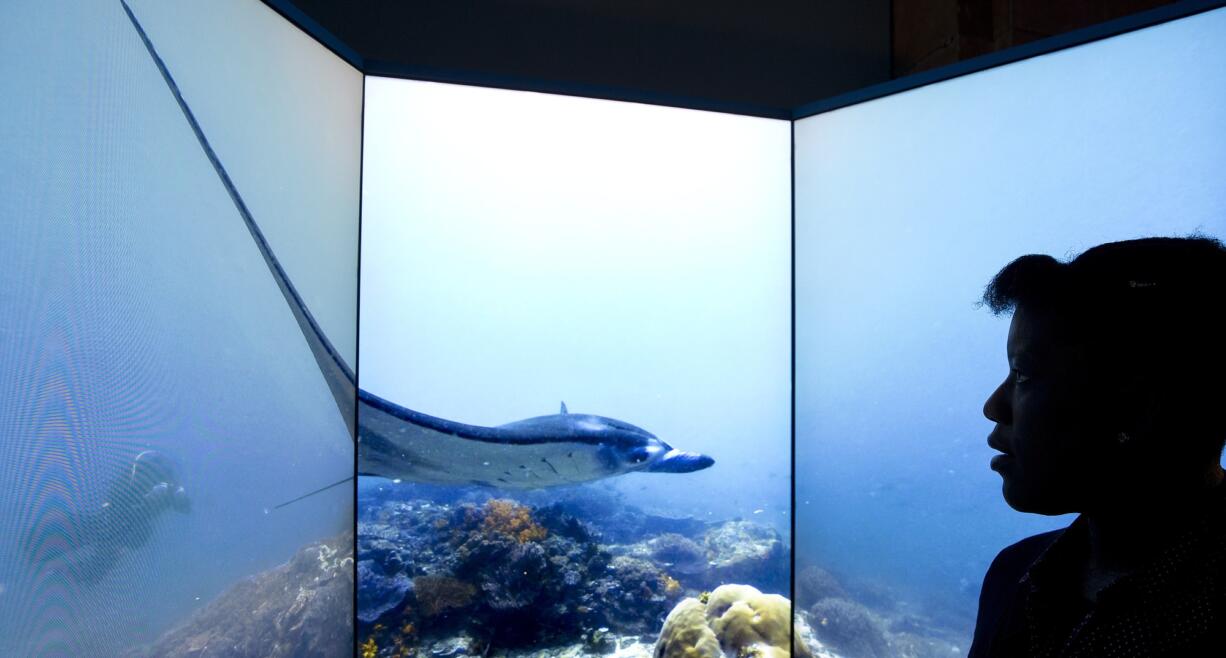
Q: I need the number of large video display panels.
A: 3